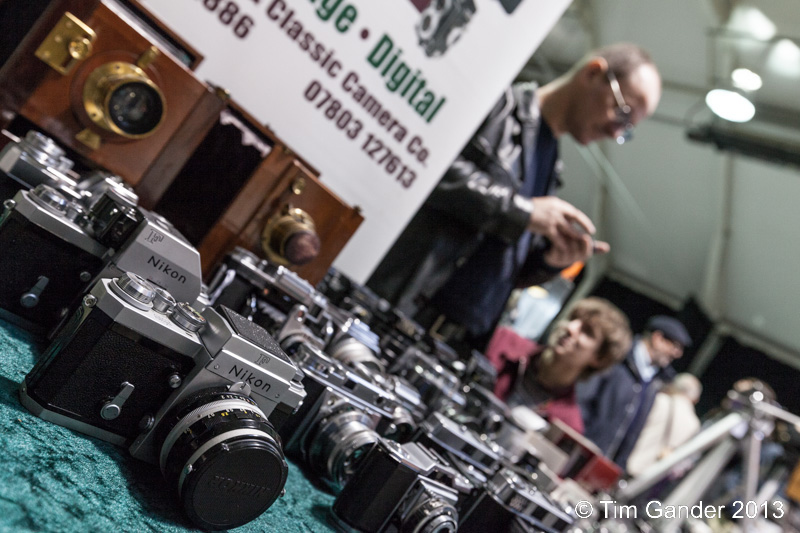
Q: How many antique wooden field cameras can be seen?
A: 2